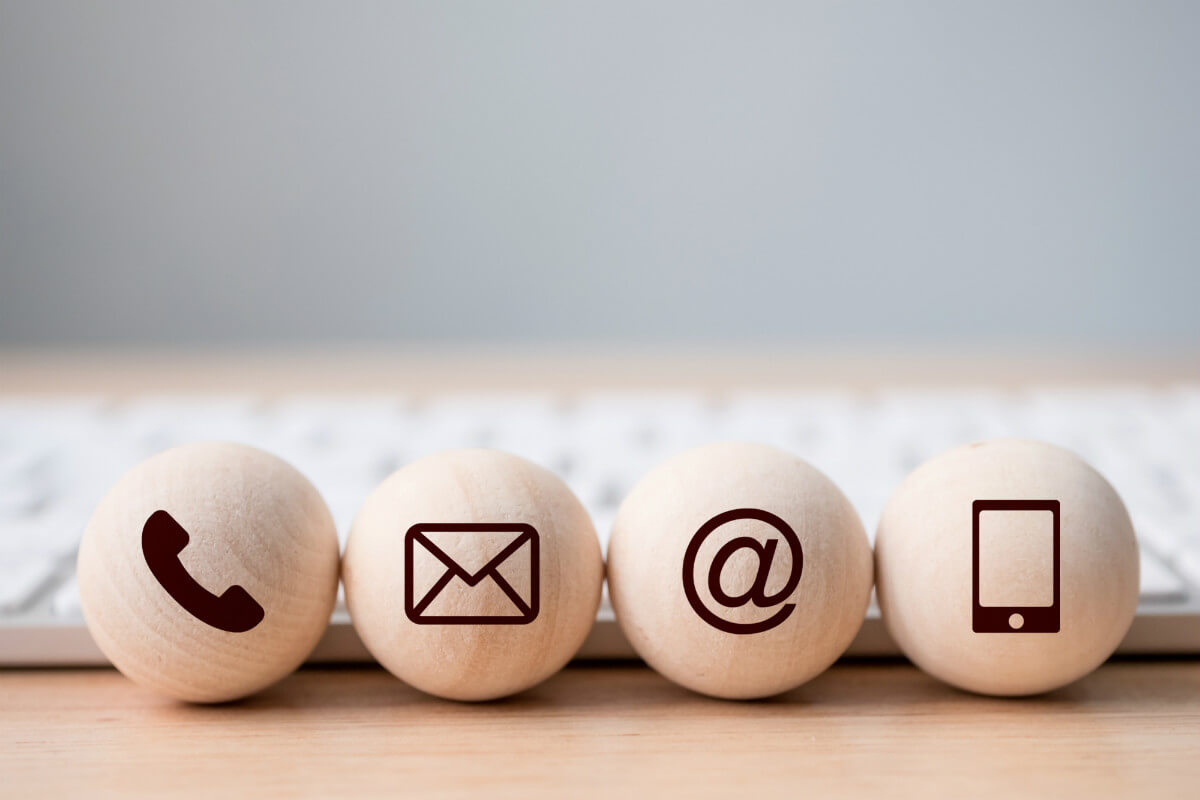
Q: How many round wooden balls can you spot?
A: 4